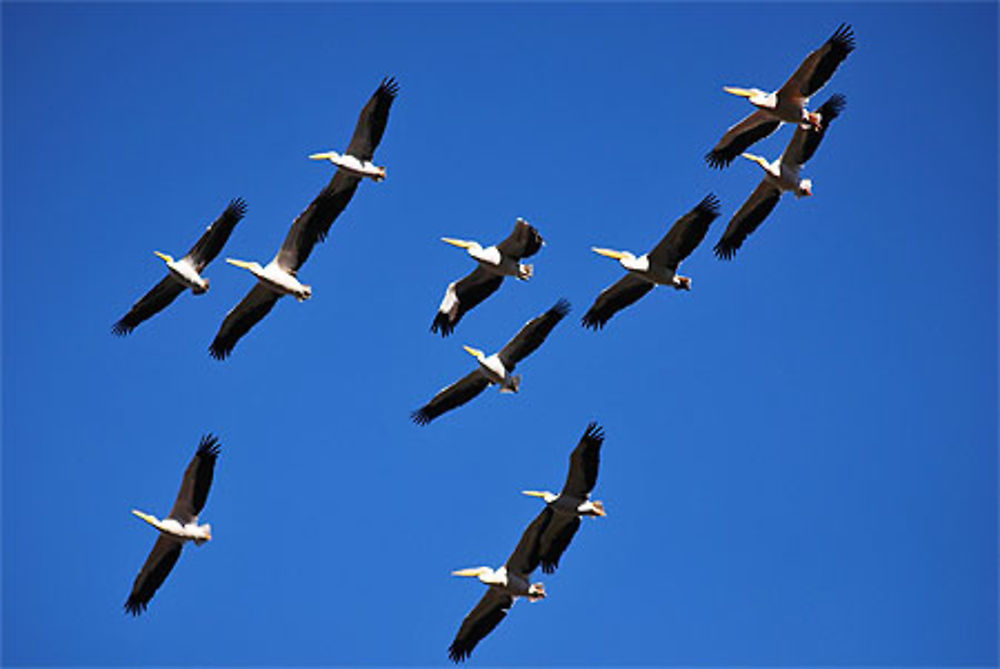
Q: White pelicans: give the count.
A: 11